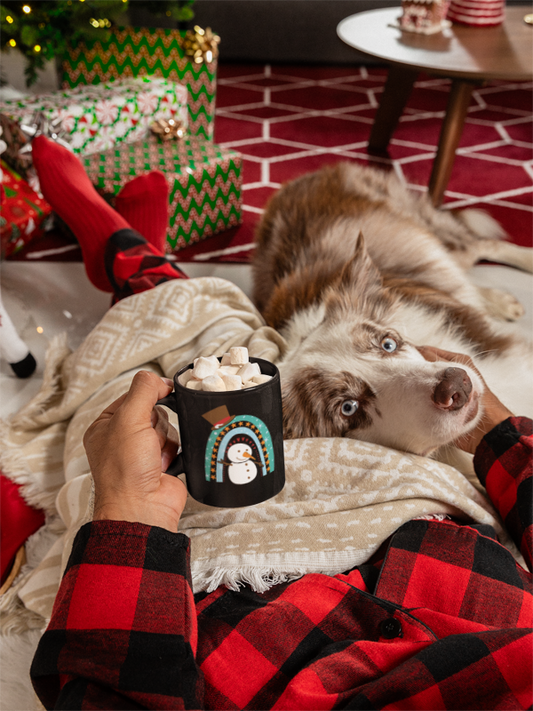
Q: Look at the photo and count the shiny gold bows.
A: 2